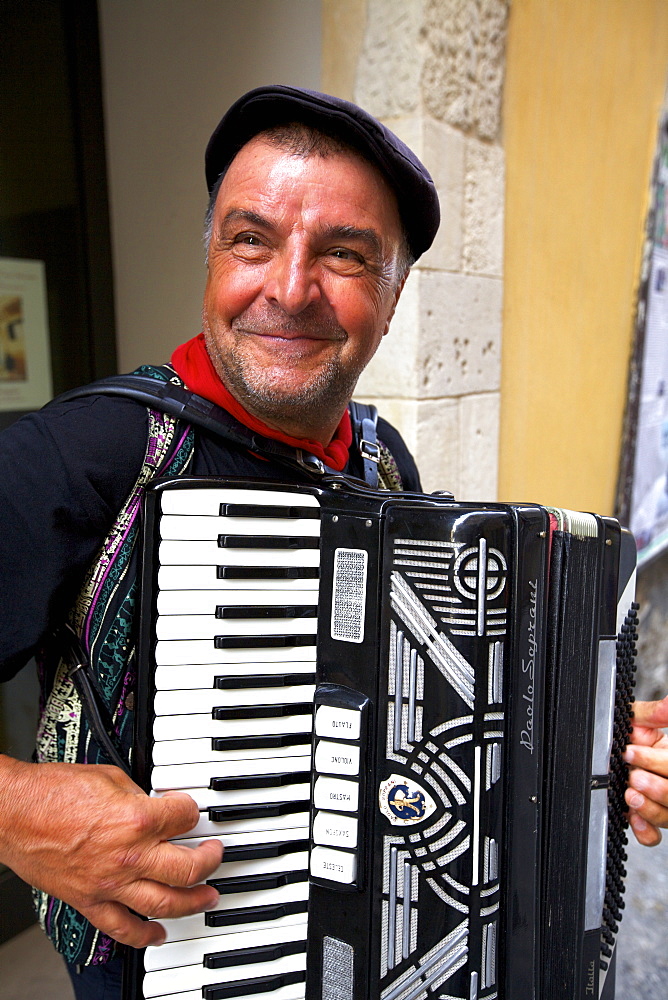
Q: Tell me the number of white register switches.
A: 5